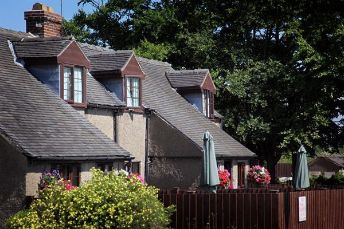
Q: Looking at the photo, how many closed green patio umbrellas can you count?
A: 2